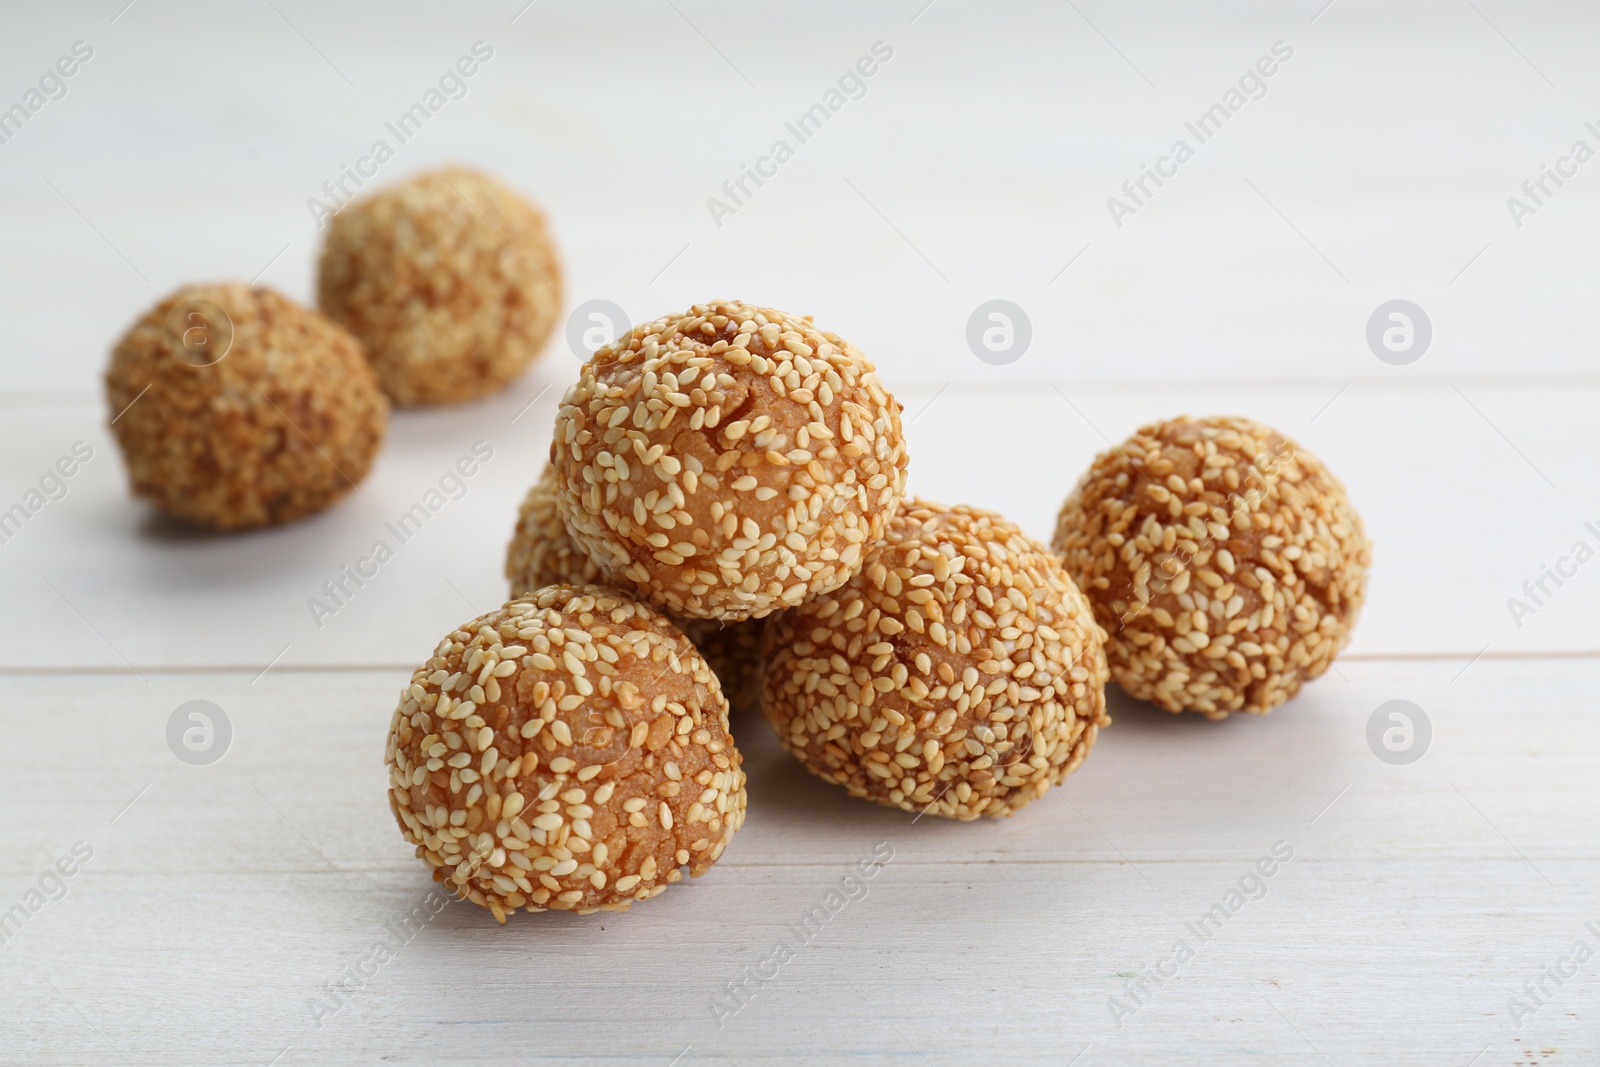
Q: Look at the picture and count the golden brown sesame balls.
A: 7